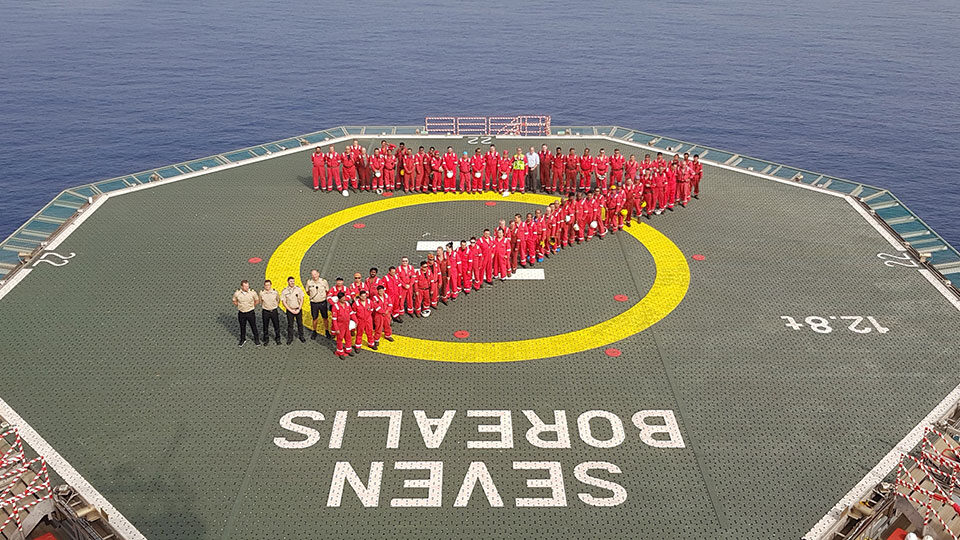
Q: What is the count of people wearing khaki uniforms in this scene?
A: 4